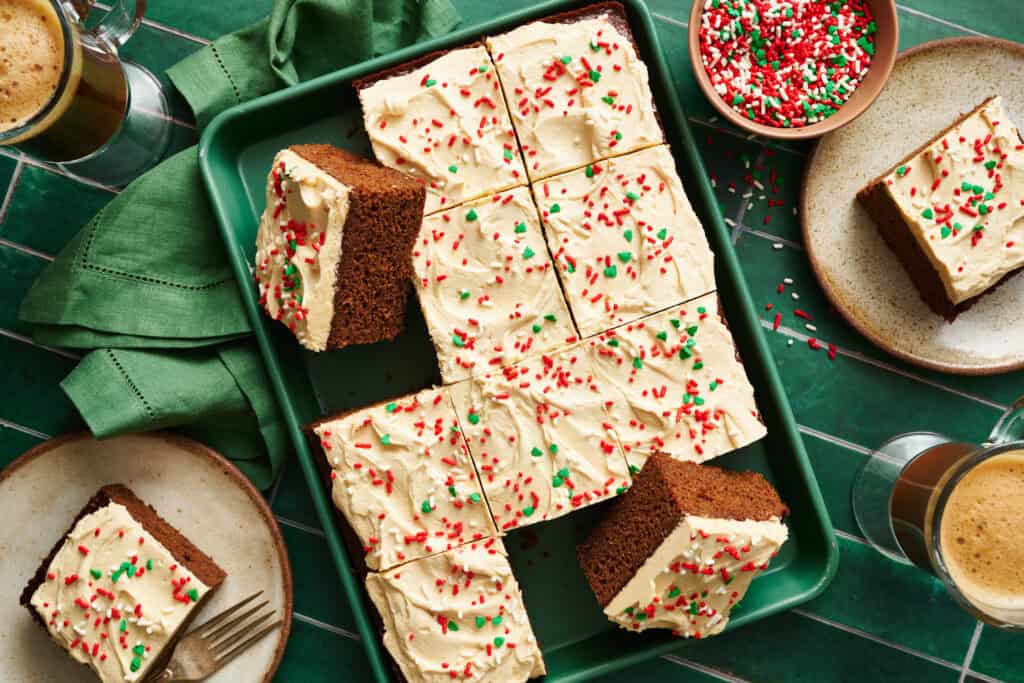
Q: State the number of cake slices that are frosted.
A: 12